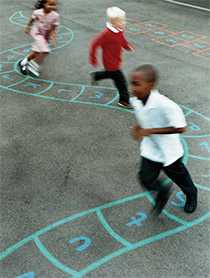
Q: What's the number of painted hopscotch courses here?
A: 2